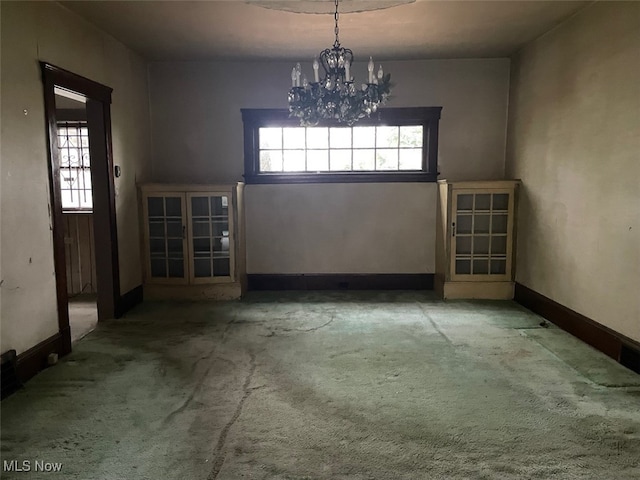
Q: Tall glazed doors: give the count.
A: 3